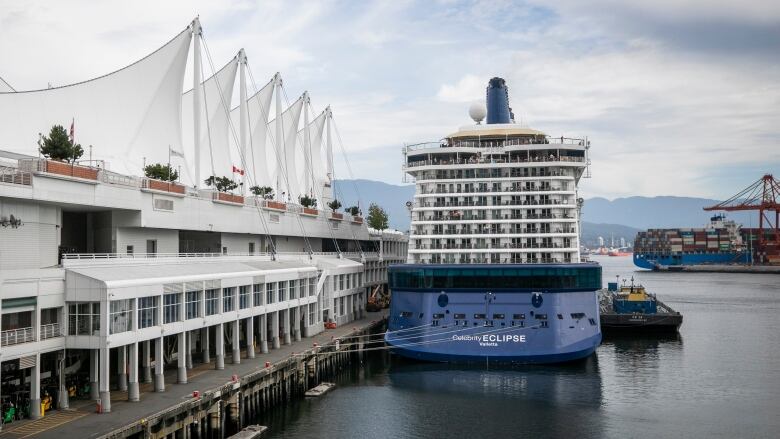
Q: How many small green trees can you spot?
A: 8